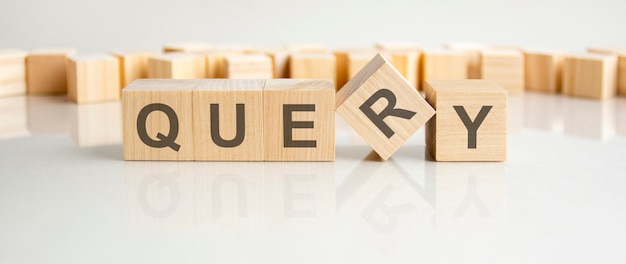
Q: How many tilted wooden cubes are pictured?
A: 1